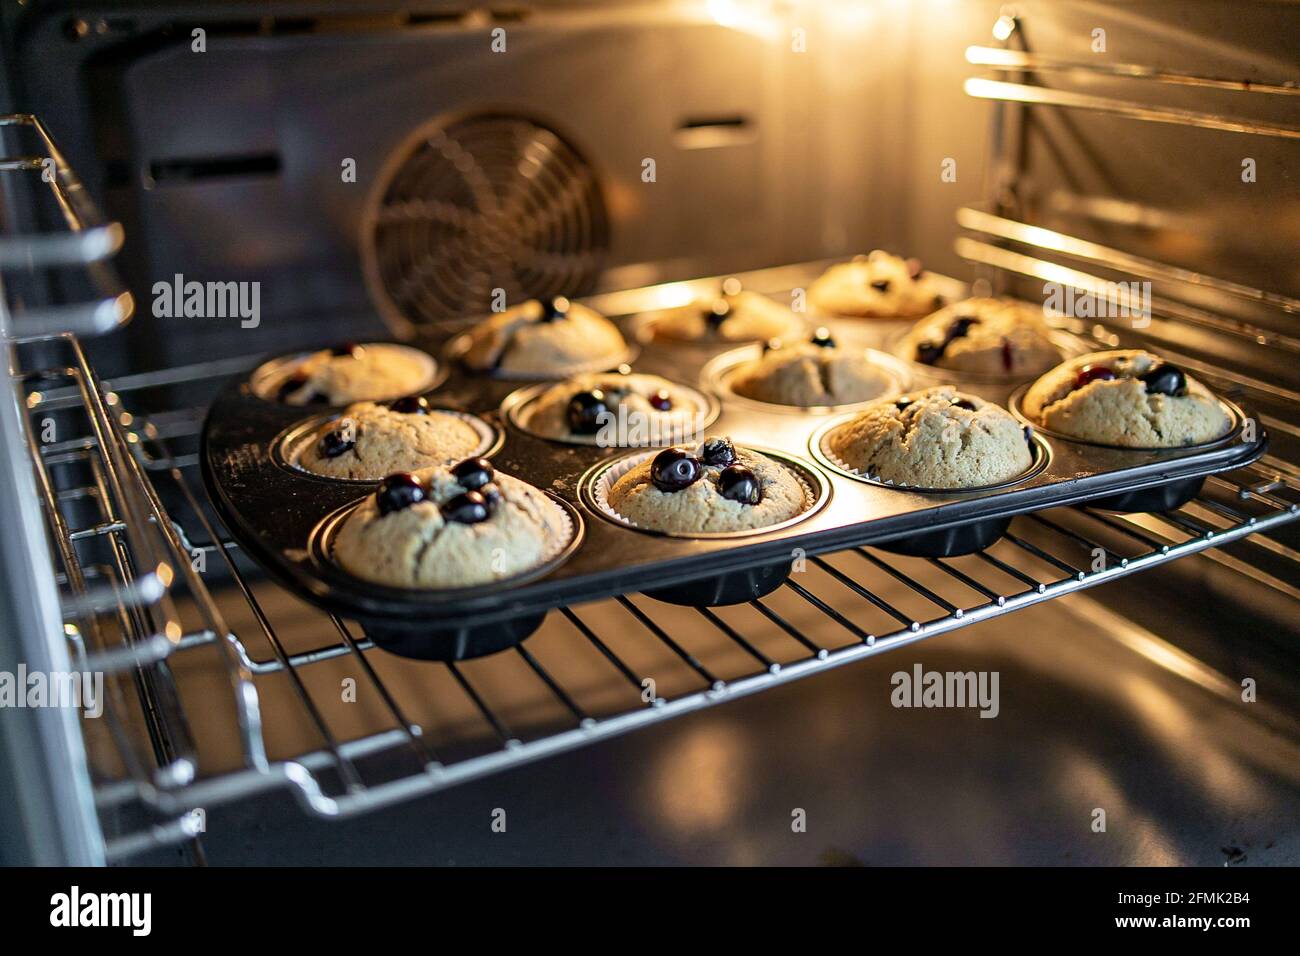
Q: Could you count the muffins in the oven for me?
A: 12